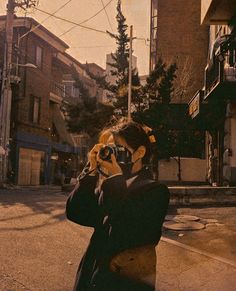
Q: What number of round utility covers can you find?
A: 2